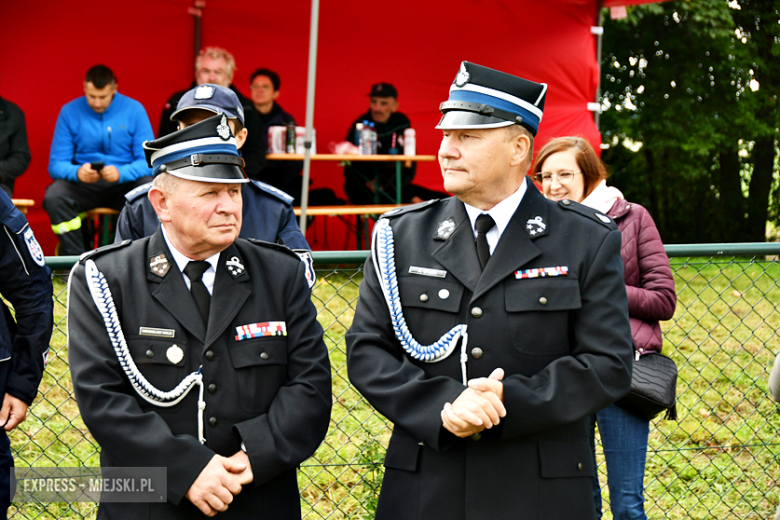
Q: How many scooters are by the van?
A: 0